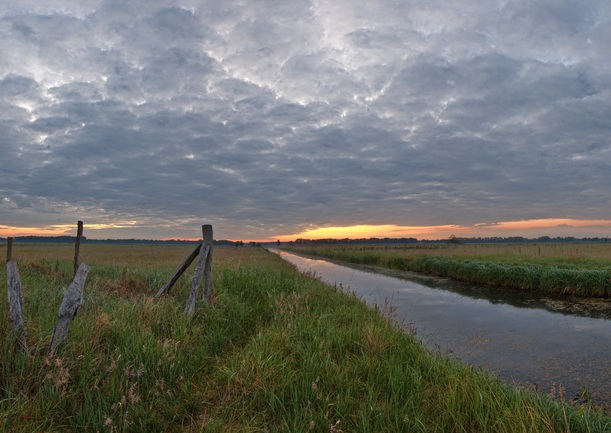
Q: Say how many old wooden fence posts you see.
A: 7